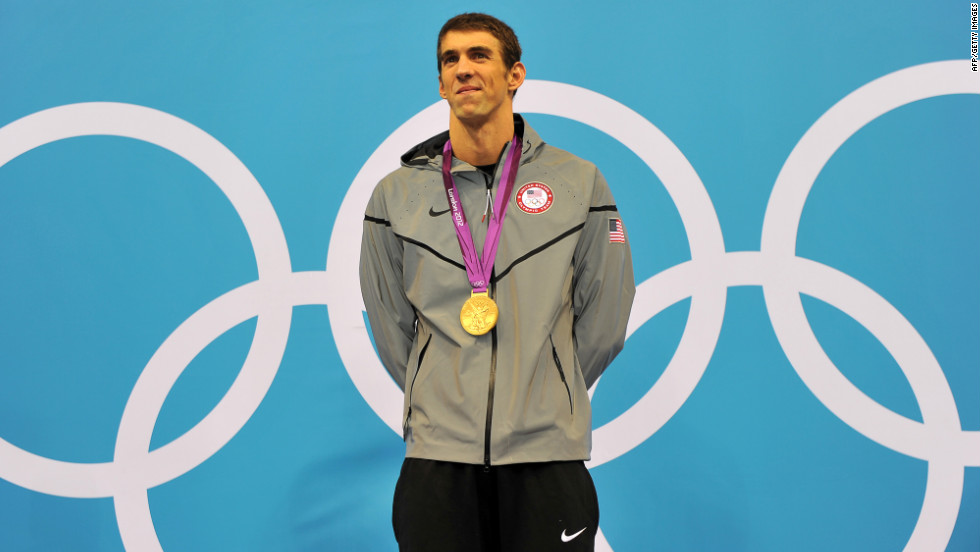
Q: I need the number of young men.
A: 1